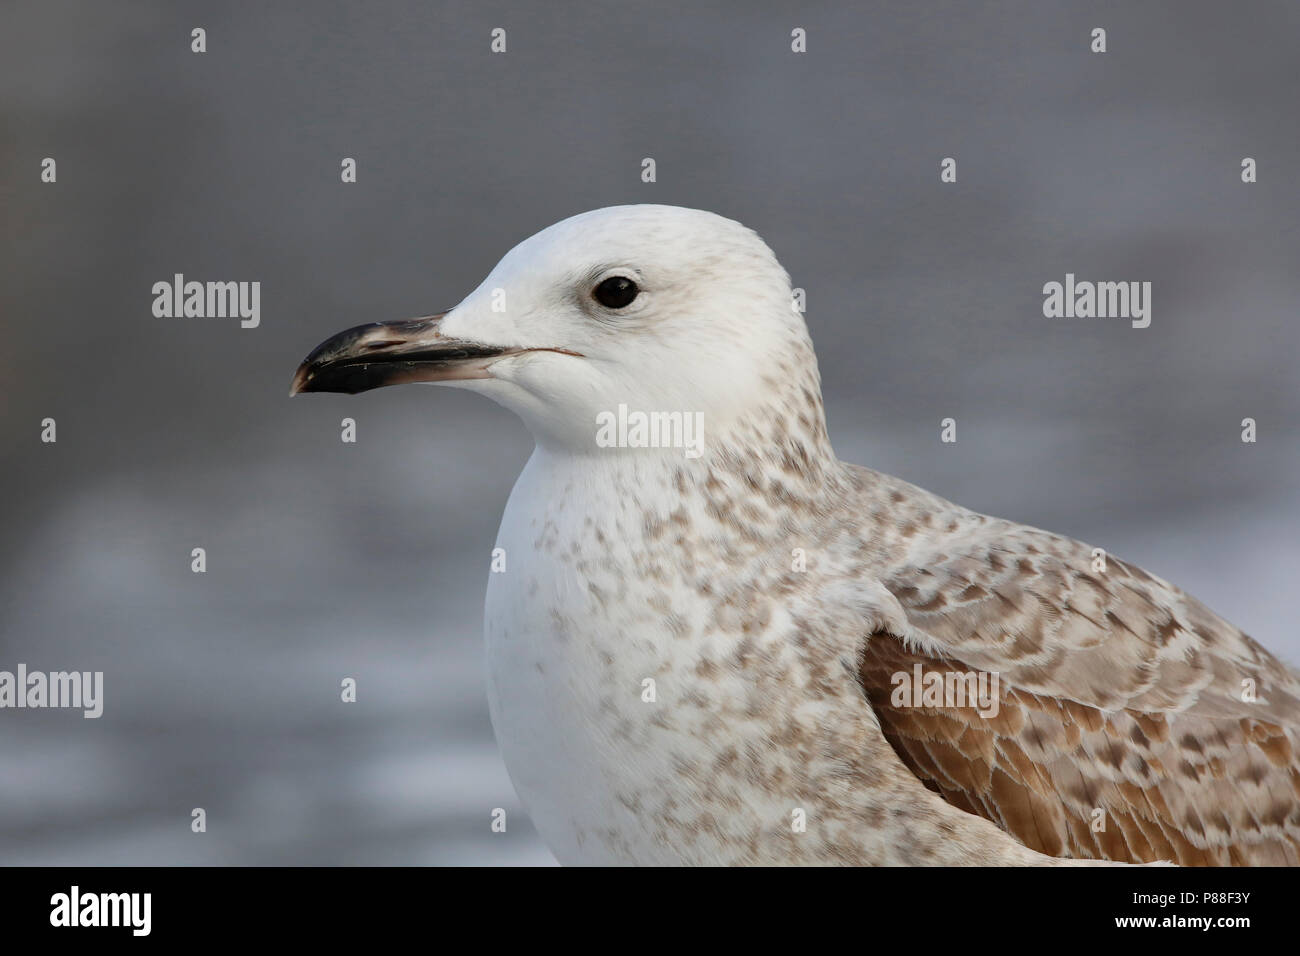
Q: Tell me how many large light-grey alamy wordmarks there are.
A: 5